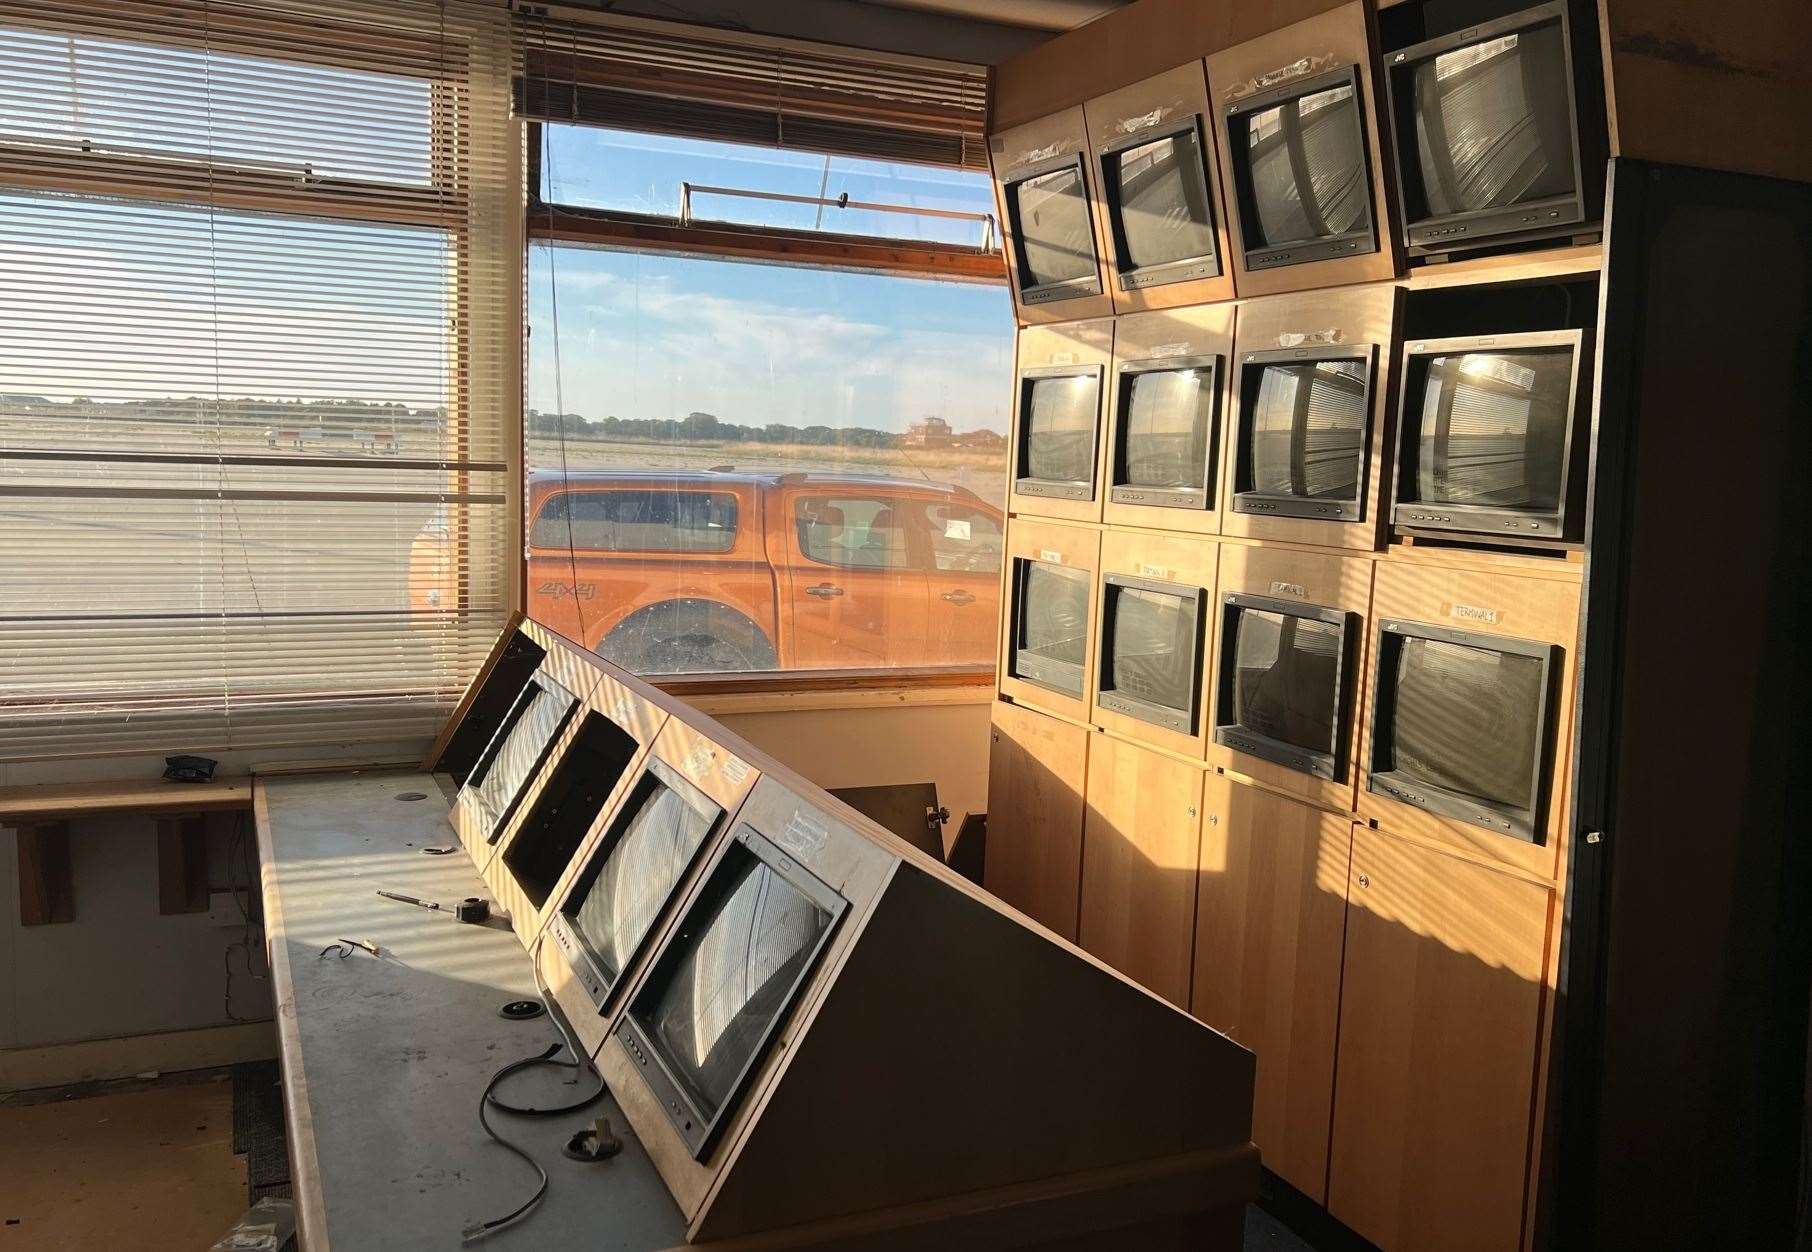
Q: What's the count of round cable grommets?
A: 4